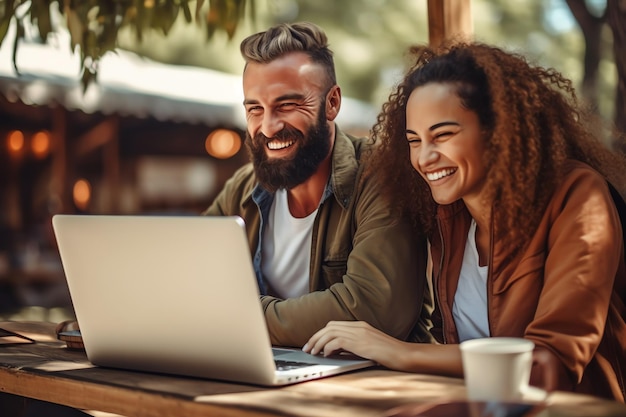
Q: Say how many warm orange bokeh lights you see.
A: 4